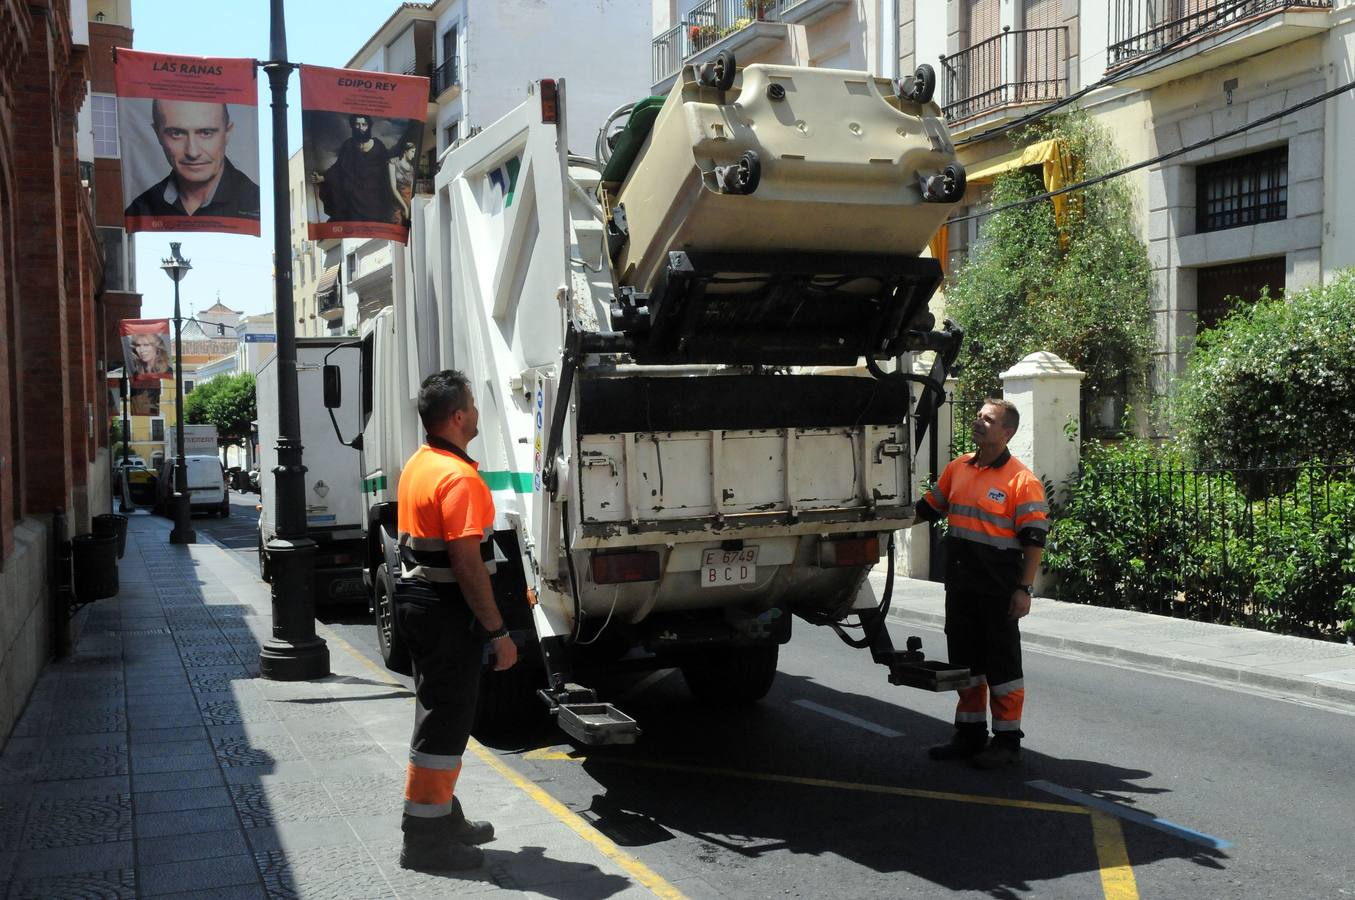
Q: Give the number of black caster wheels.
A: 4